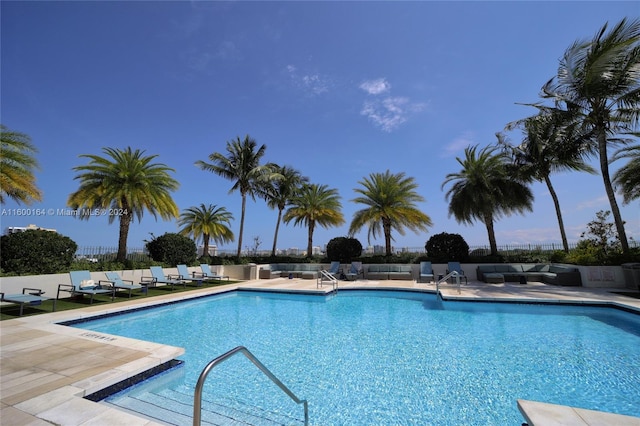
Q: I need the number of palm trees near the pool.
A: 11